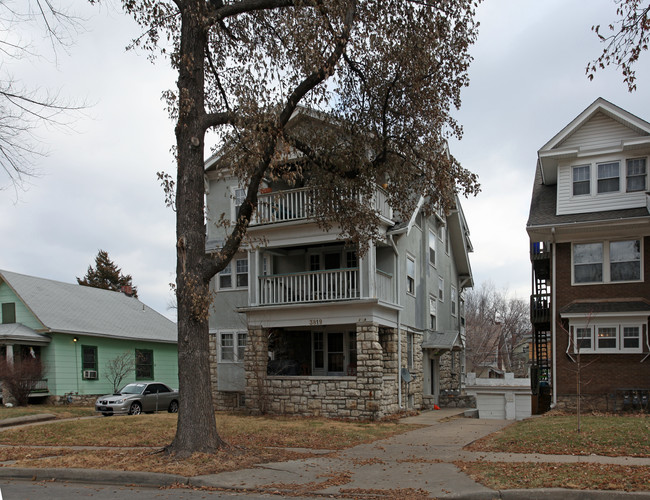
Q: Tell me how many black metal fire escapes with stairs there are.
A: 1